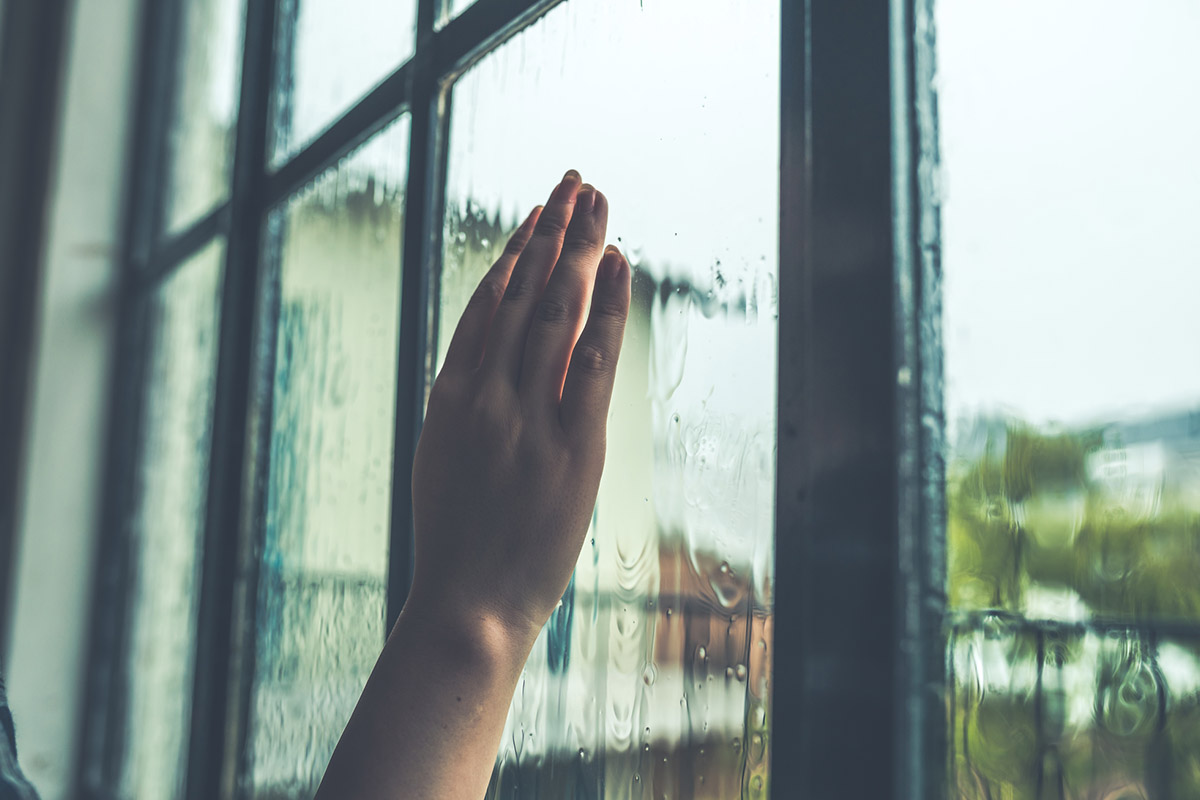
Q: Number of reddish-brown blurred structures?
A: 1